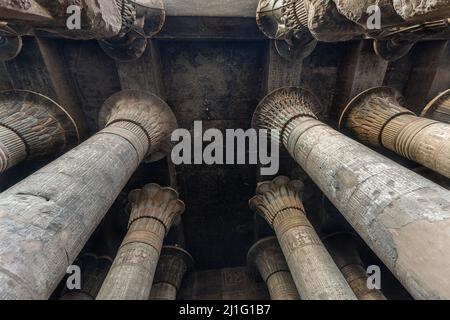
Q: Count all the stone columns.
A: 11